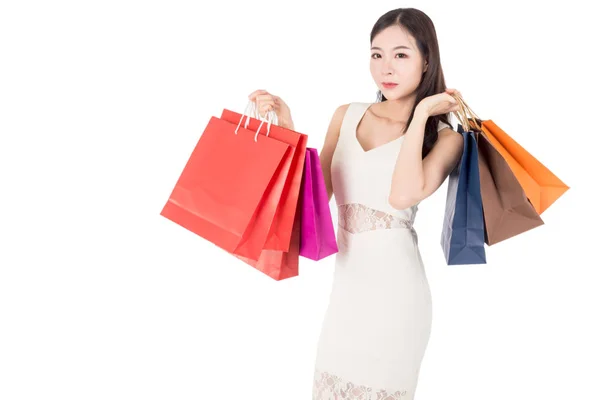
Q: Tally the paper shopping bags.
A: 7